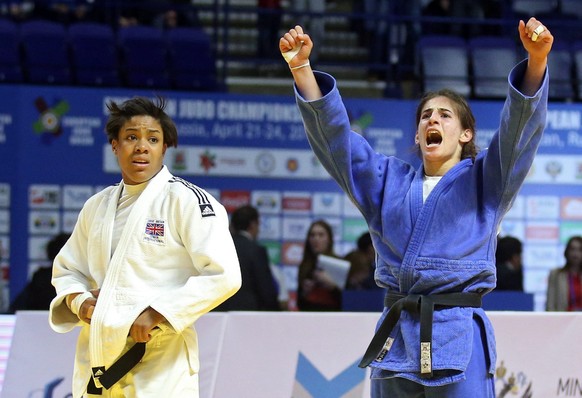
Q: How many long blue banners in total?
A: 1